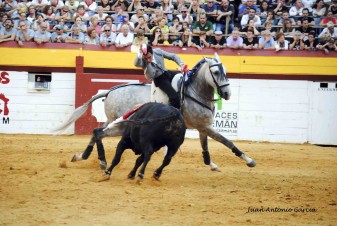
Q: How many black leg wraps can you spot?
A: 4